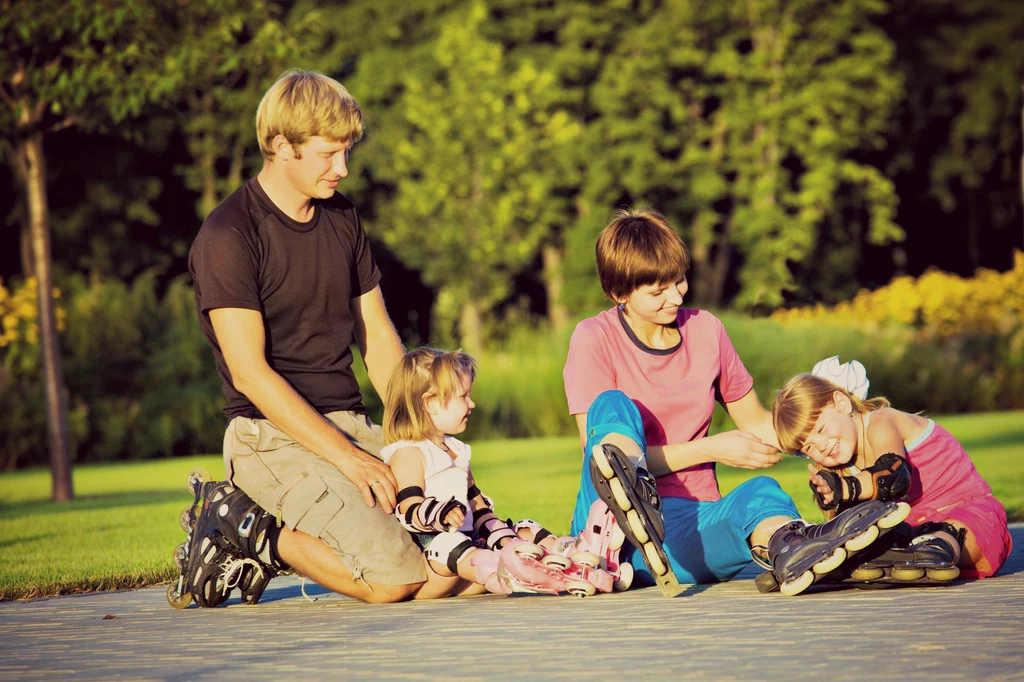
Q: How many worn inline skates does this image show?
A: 7